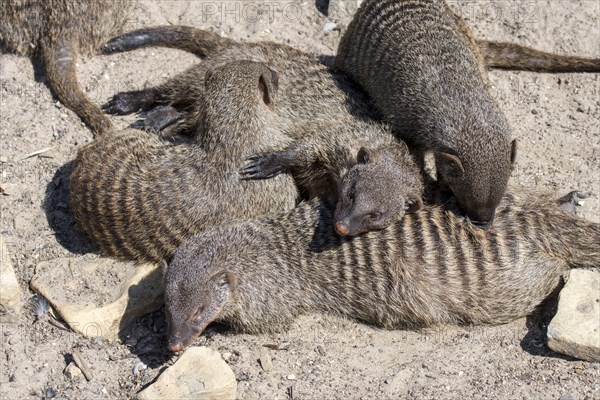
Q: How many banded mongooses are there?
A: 5